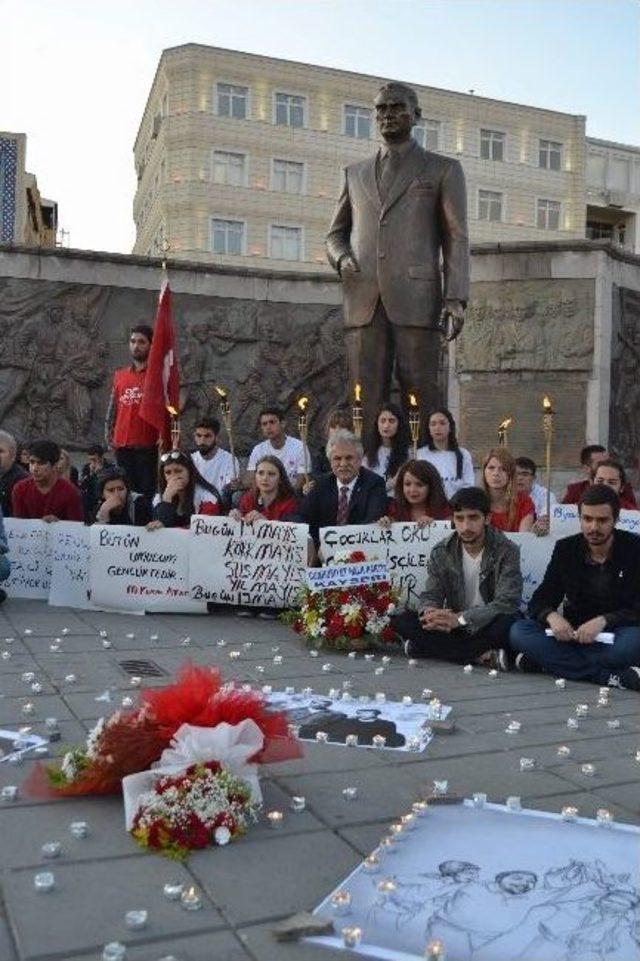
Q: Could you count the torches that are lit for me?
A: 7